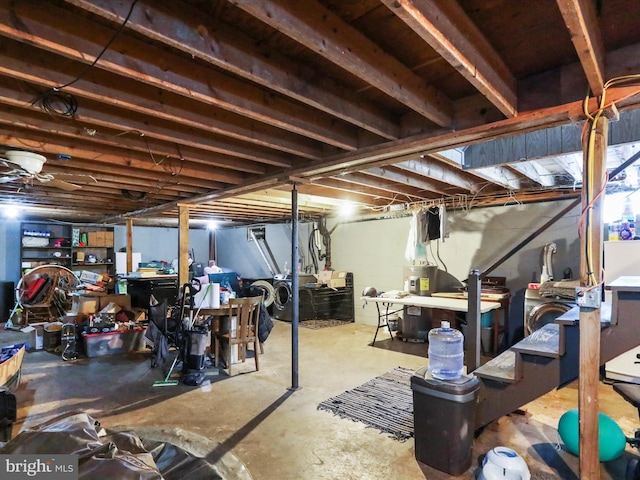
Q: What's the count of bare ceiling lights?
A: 3